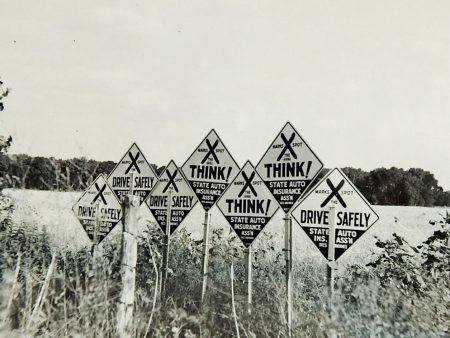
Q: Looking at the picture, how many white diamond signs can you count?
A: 7